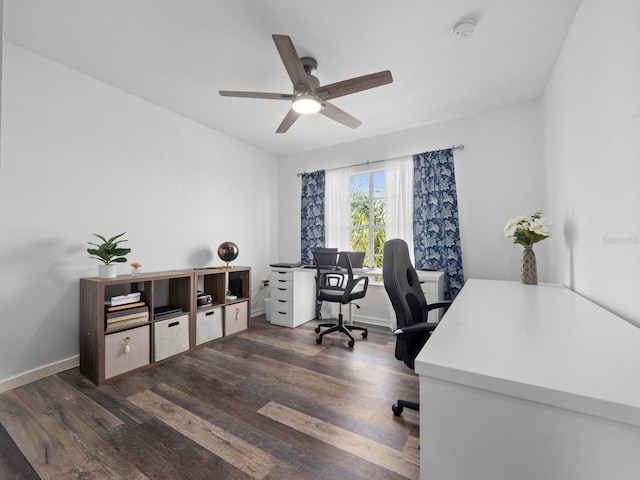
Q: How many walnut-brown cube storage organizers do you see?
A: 2